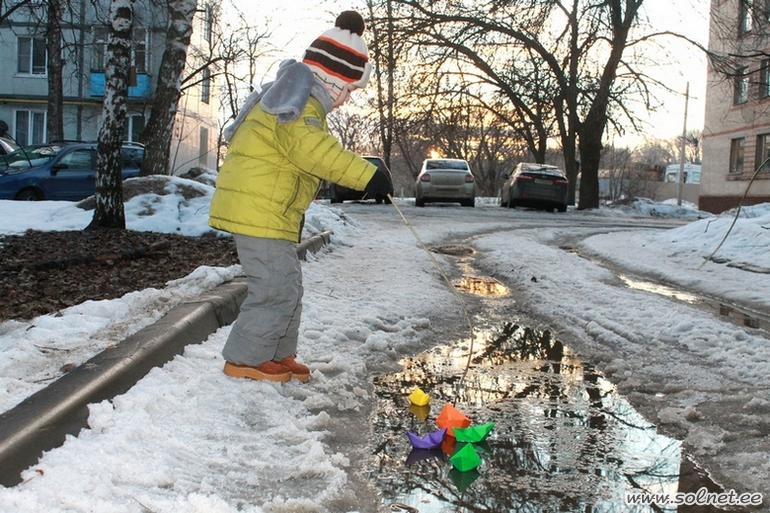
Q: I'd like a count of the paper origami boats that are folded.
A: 5